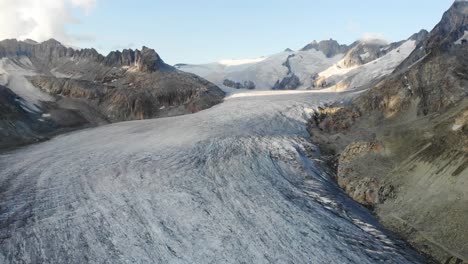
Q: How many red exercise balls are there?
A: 0